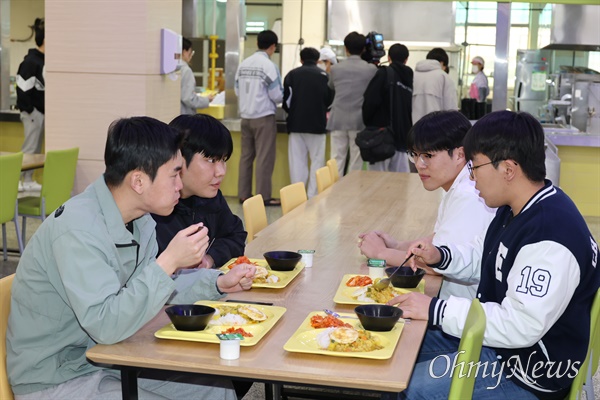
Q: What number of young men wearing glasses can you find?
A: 2